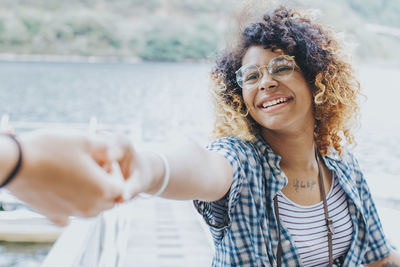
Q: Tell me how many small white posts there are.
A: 2